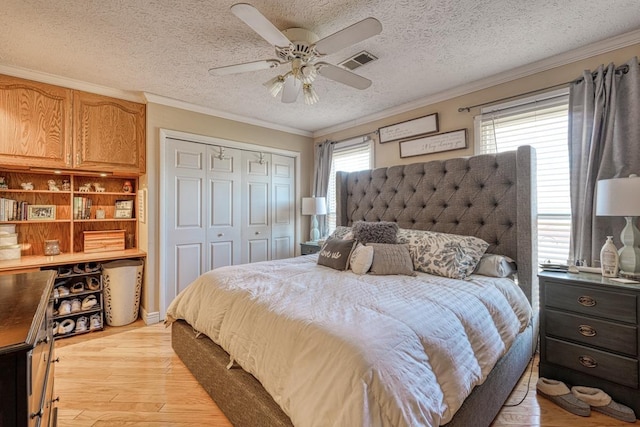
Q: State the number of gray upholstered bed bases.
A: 1